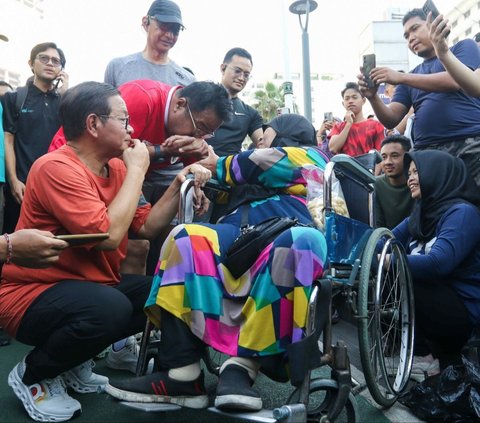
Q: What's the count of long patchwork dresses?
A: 1